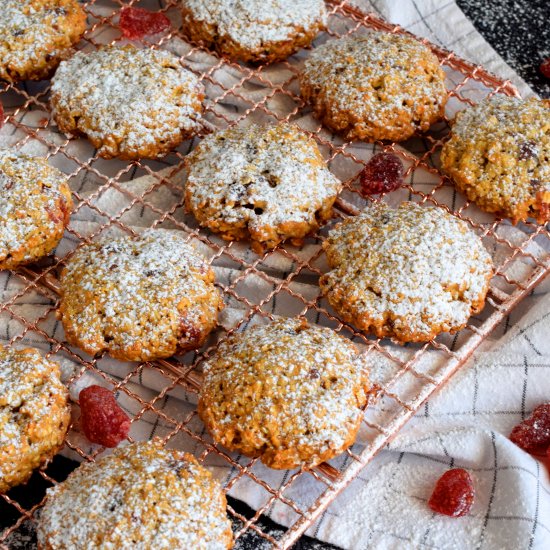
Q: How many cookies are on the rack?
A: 12